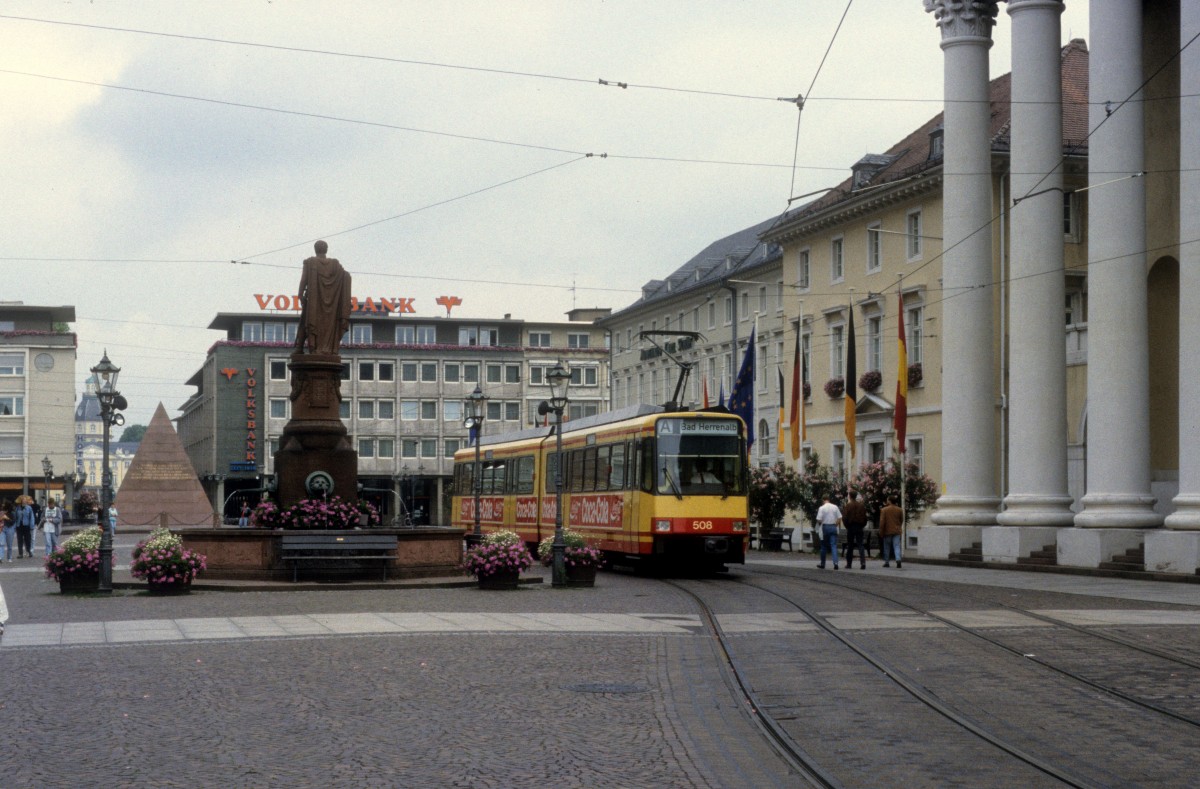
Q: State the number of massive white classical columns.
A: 4